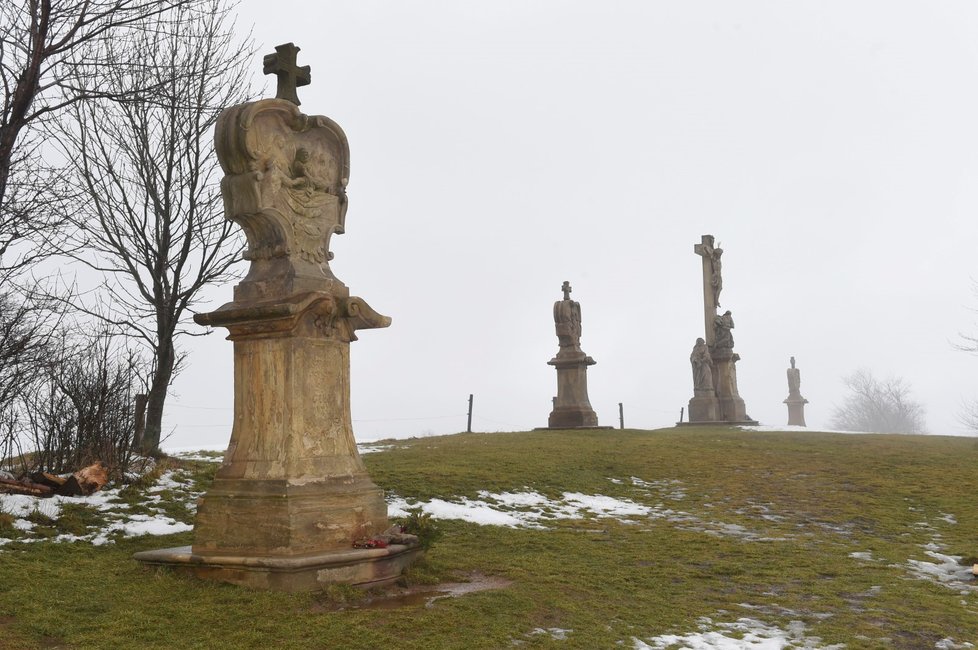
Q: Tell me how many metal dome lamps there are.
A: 0